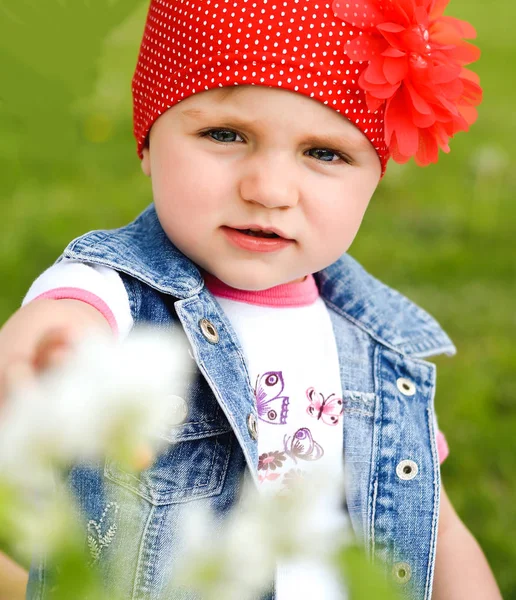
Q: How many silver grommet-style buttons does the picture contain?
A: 5